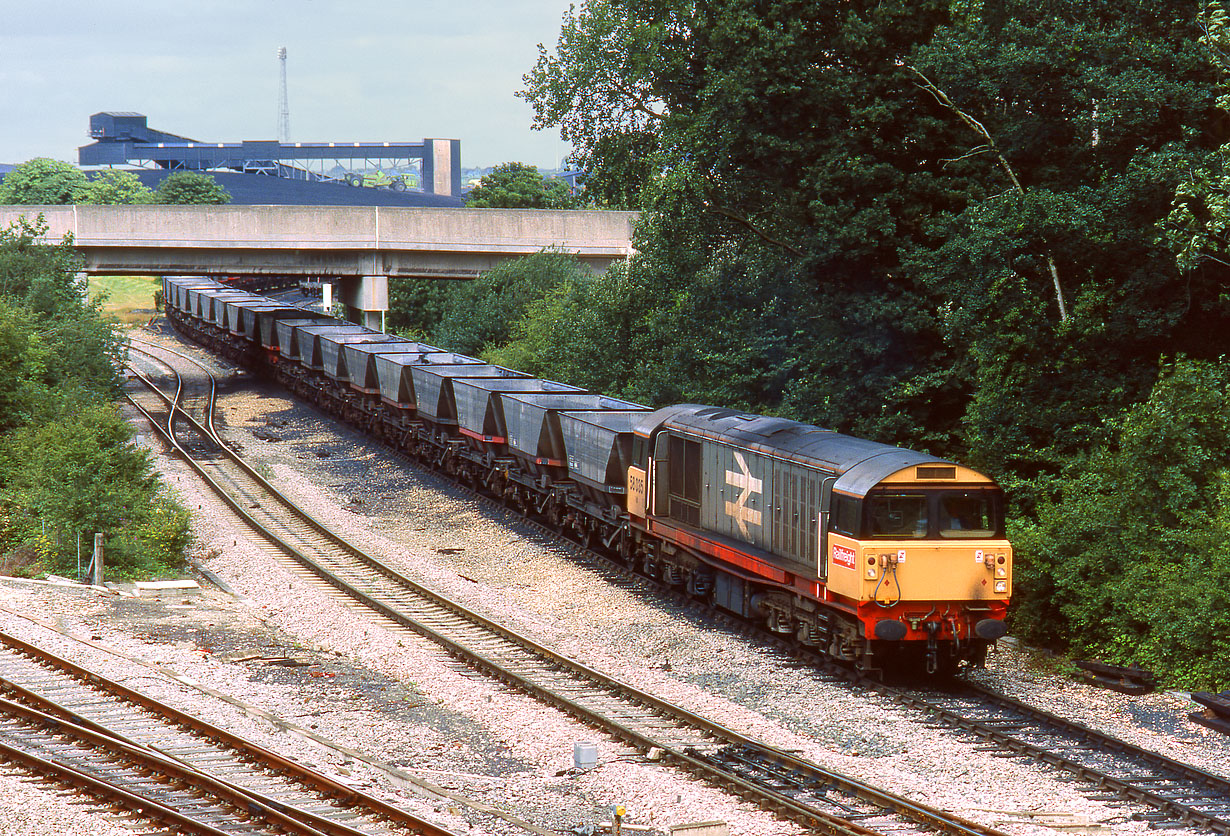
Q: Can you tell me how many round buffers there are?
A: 2